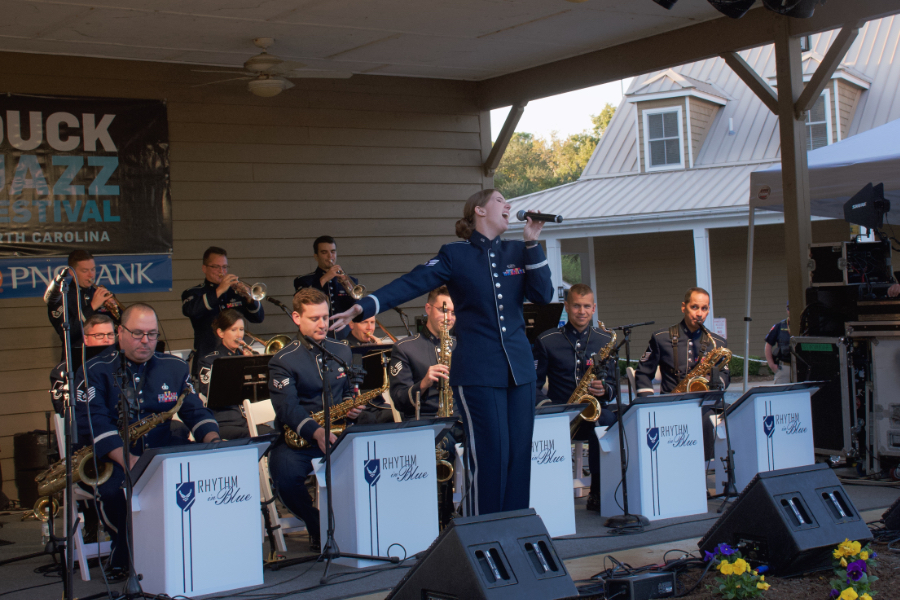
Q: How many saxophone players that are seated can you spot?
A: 5